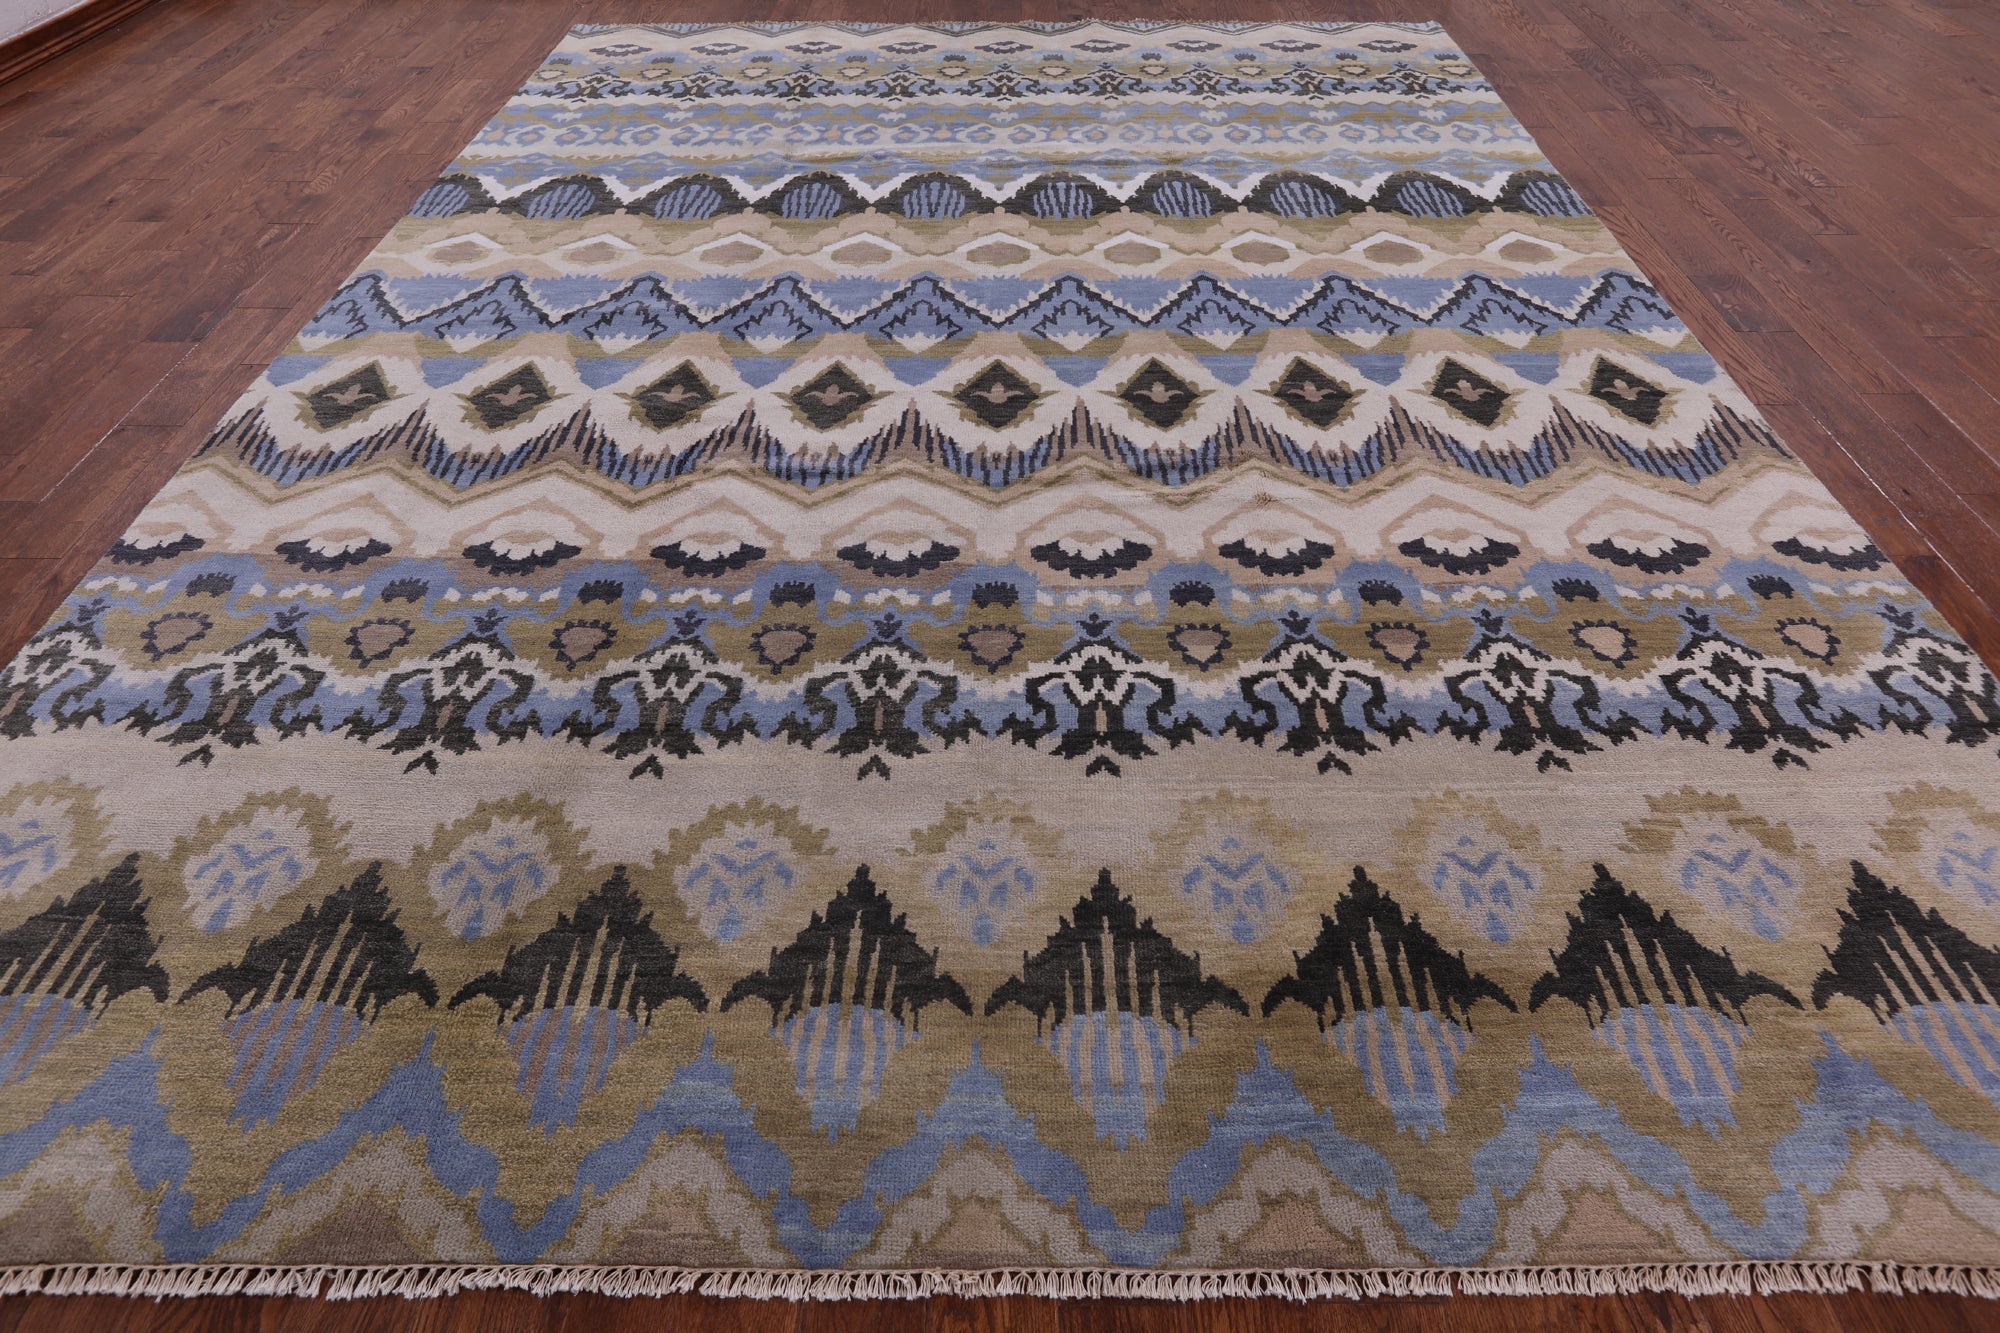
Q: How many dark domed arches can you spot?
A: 10